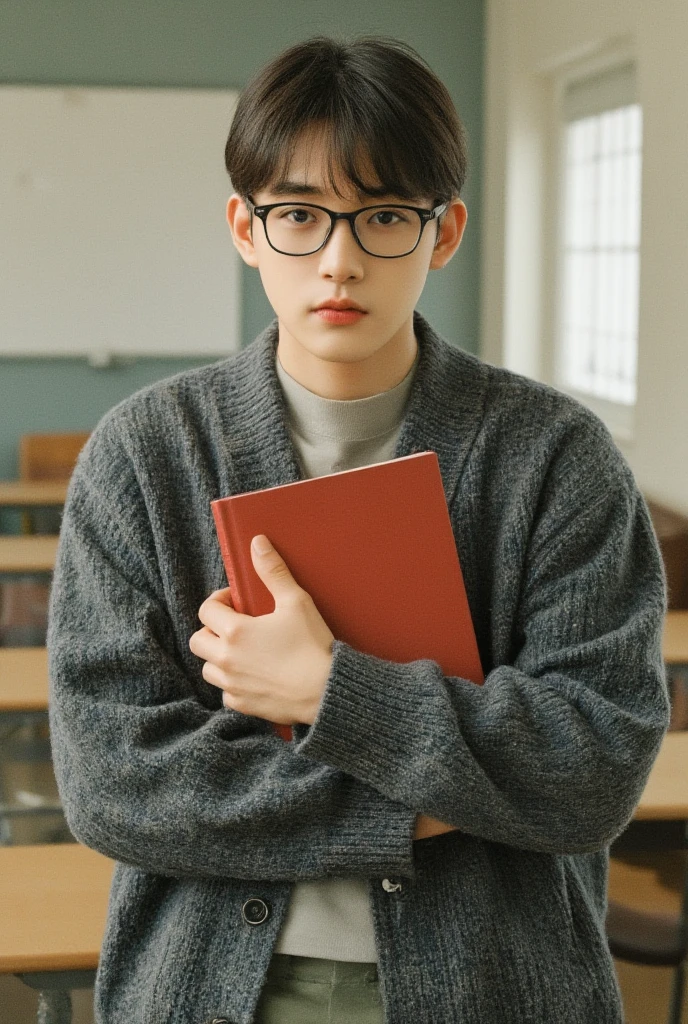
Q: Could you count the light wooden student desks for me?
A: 6